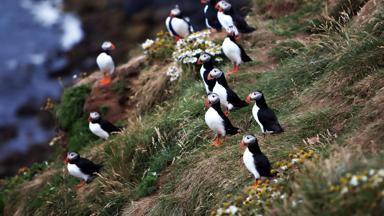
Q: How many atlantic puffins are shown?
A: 12